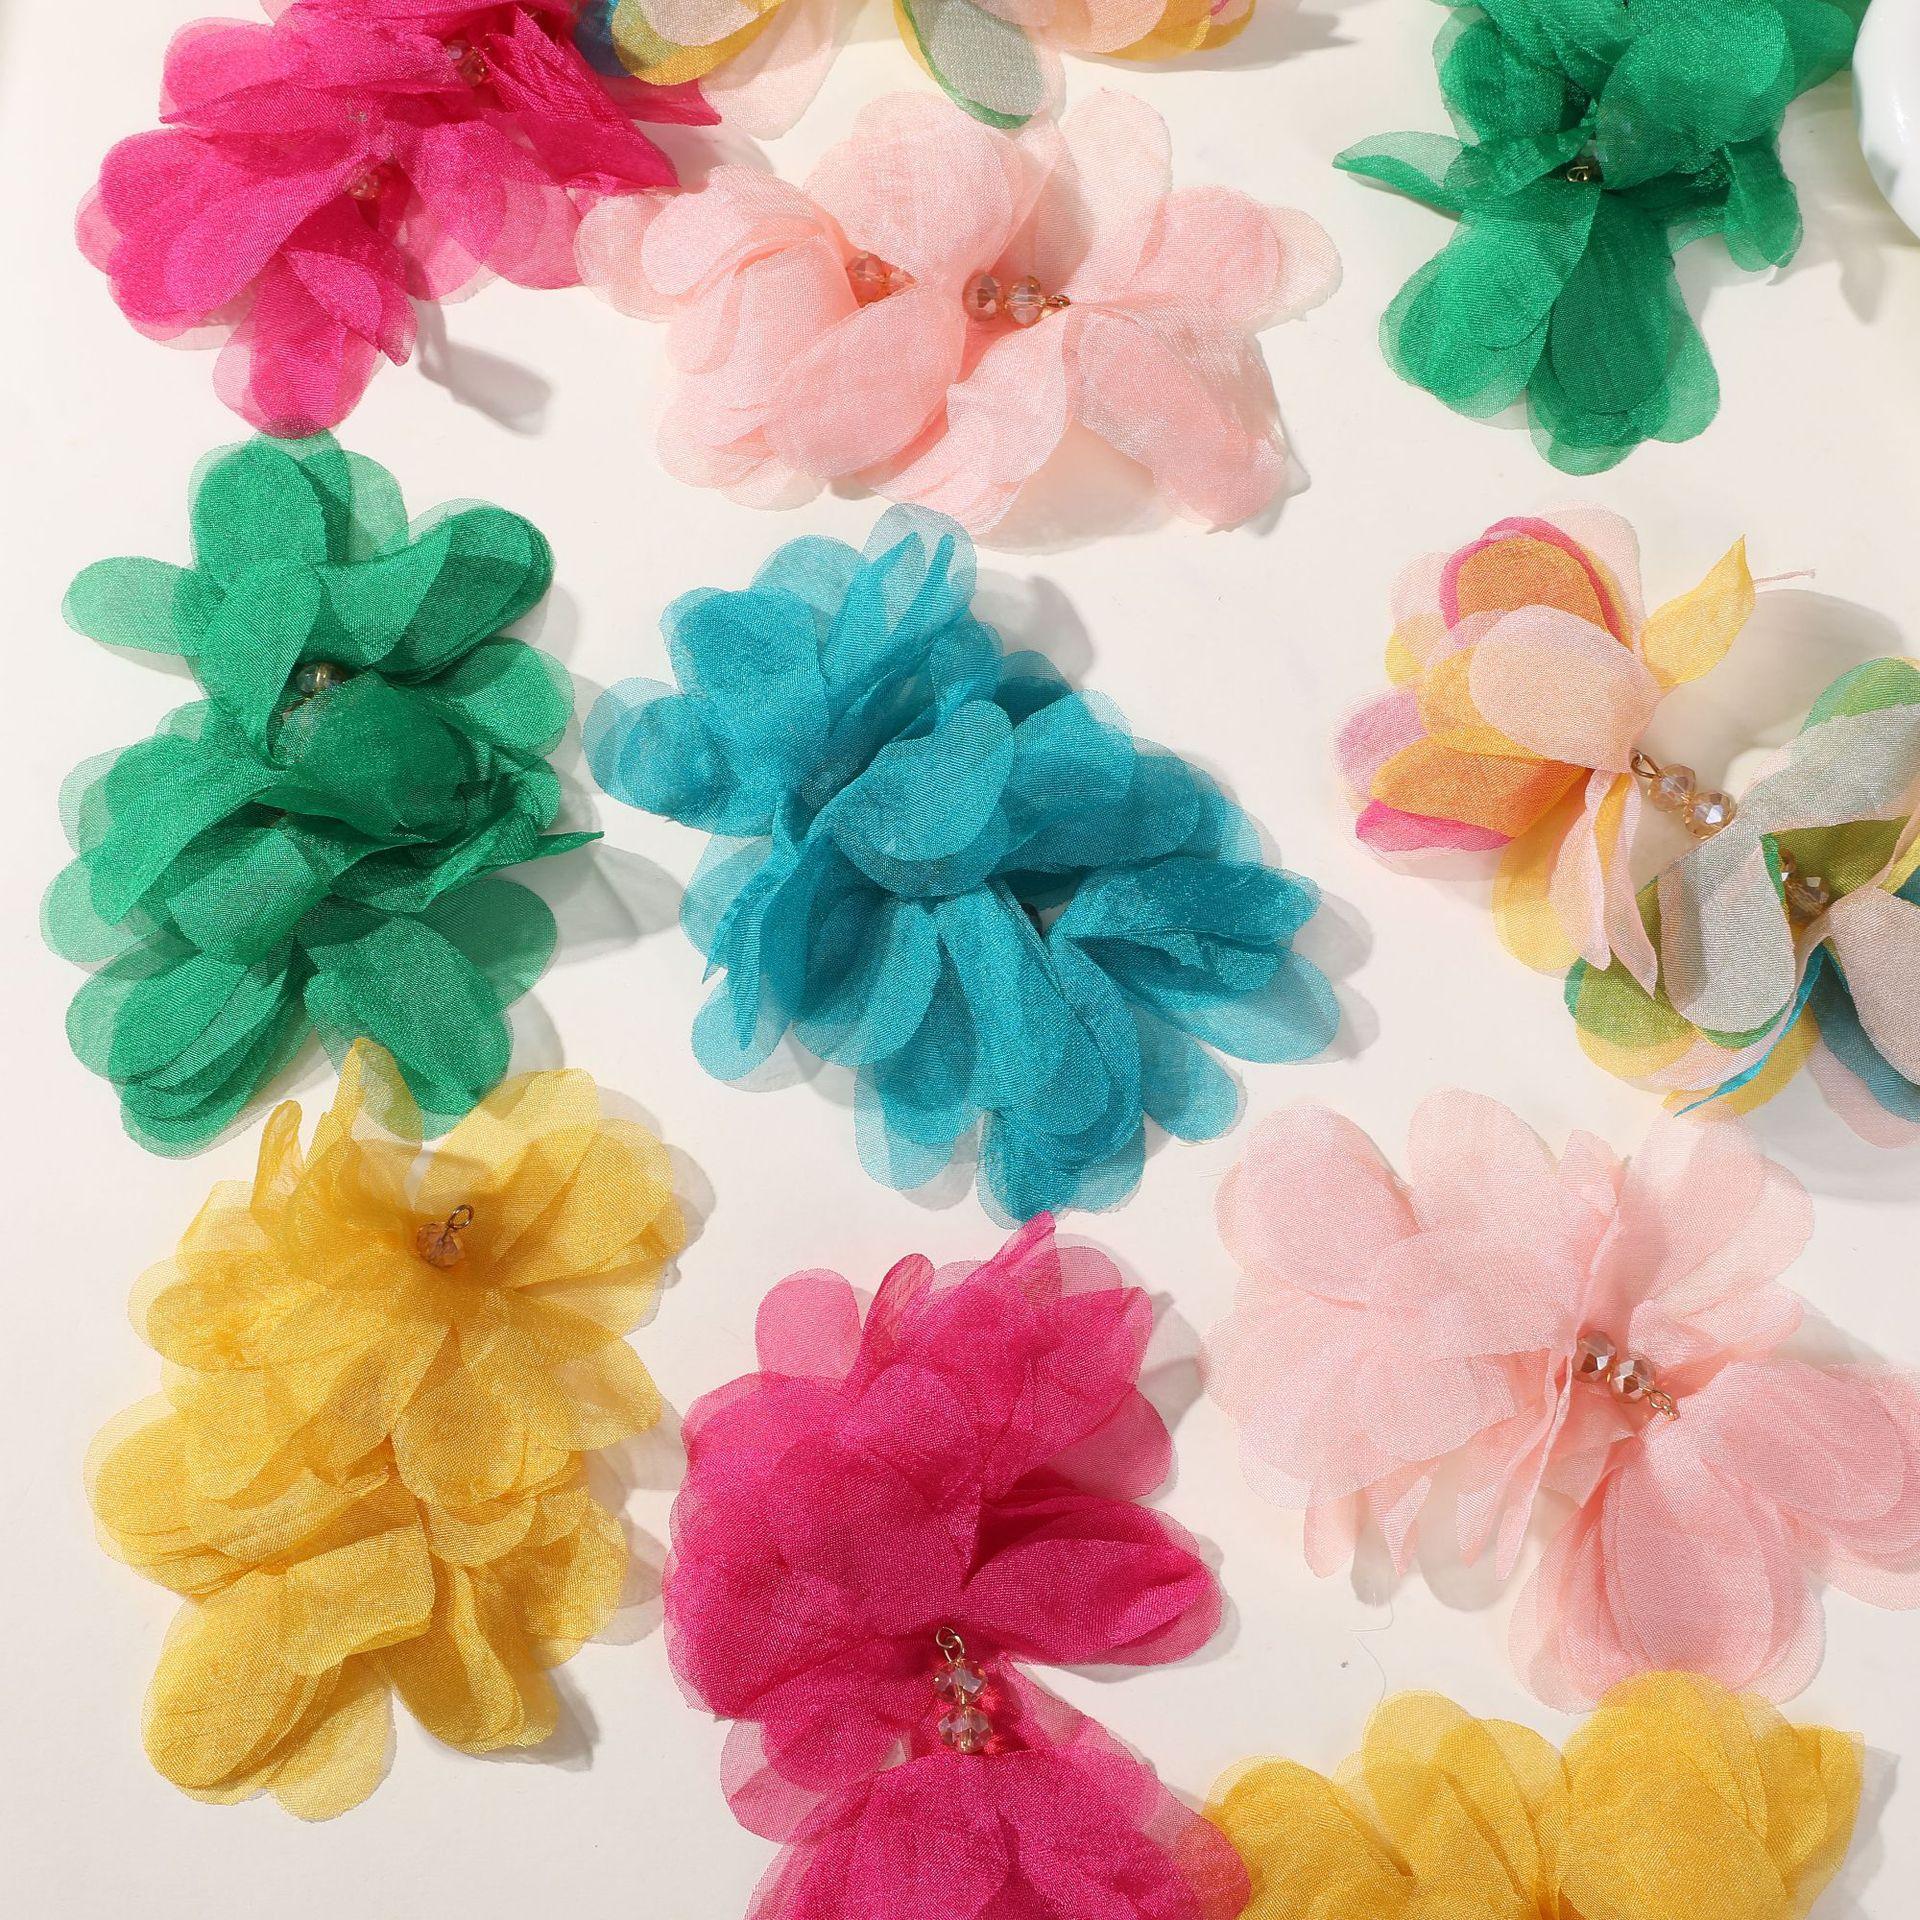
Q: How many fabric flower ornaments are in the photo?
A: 11